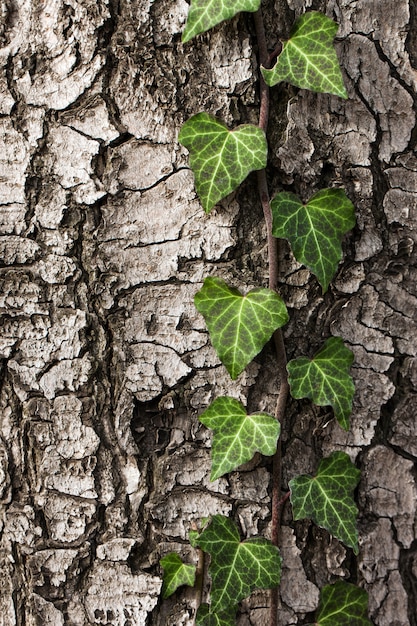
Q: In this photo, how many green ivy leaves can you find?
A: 12